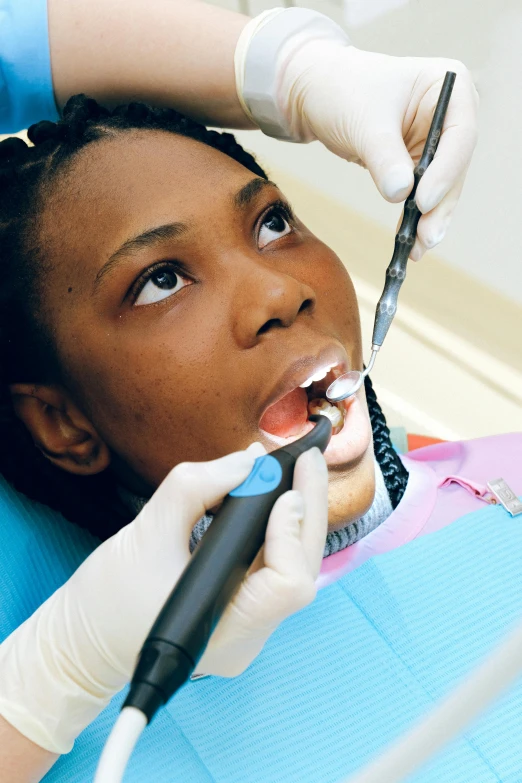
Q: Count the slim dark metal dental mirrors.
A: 1